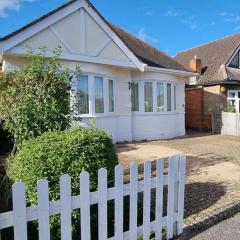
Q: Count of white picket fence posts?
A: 11